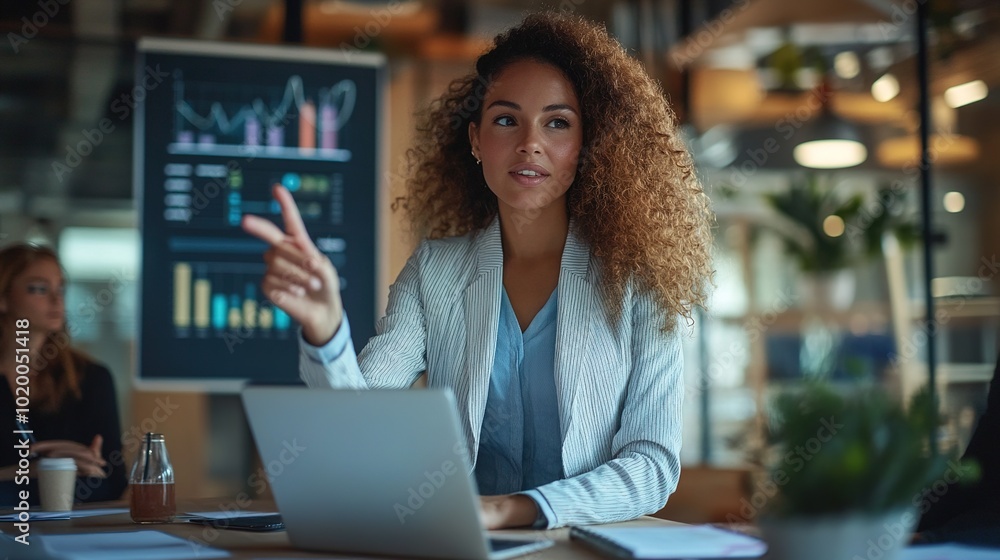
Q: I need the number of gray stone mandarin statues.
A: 0